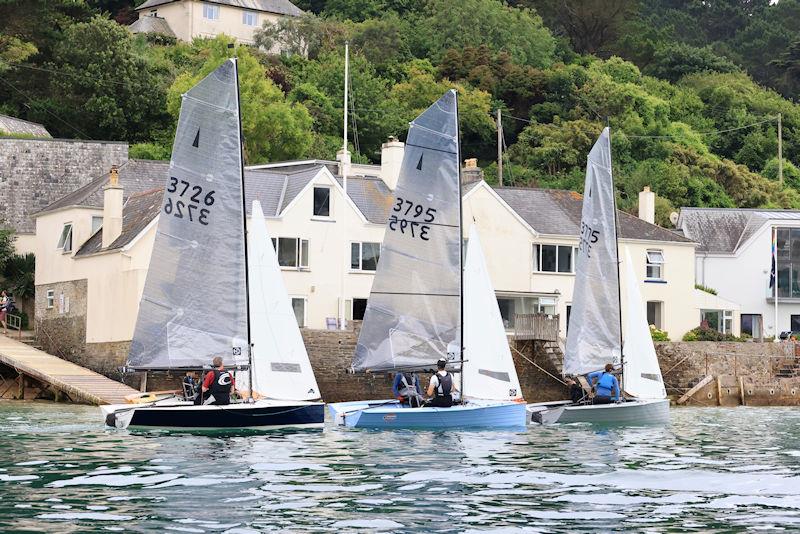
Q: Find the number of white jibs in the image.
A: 3